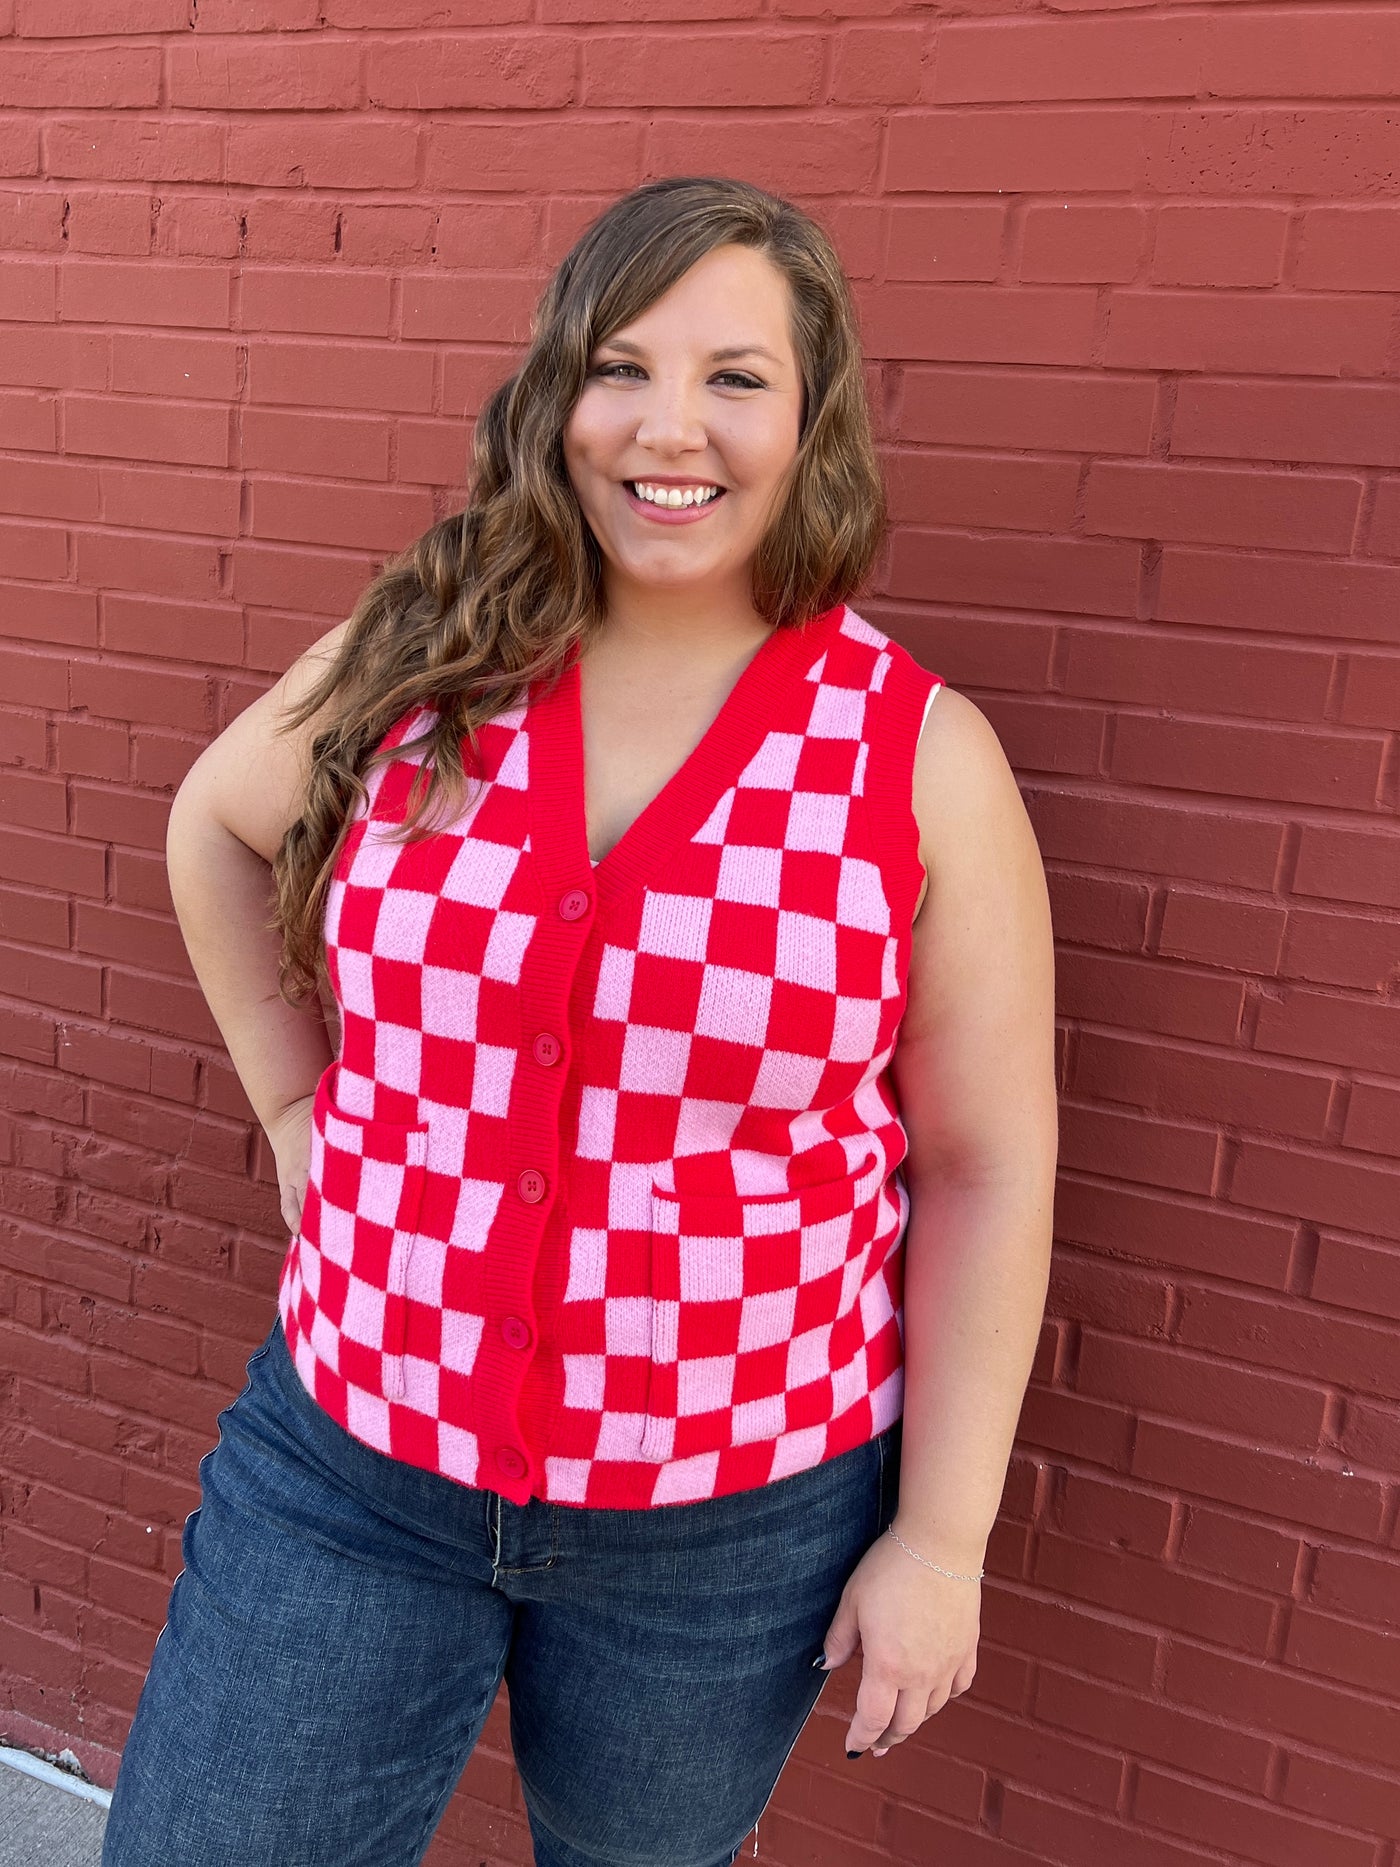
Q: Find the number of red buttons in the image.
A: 5